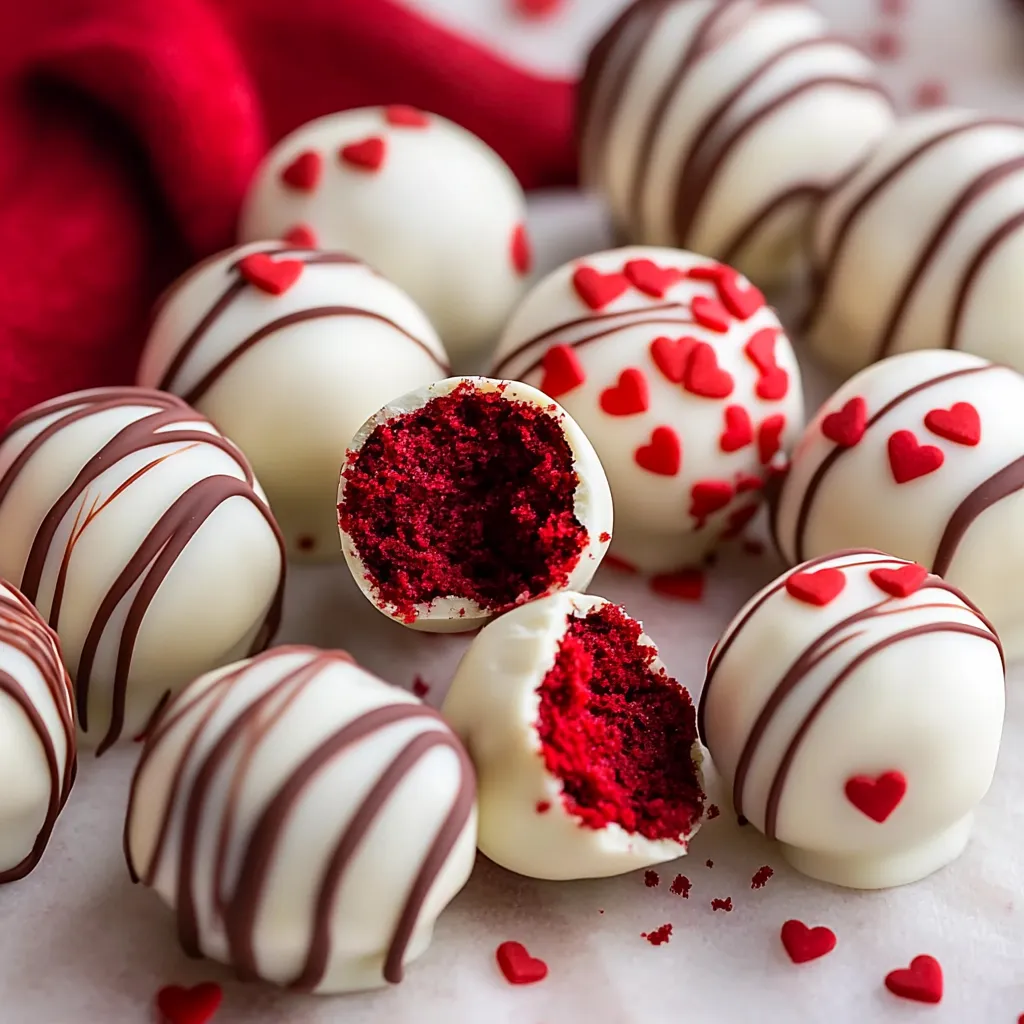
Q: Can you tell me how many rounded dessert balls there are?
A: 12